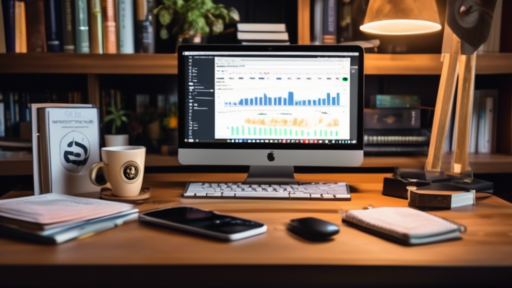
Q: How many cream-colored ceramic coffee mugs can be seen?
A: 1